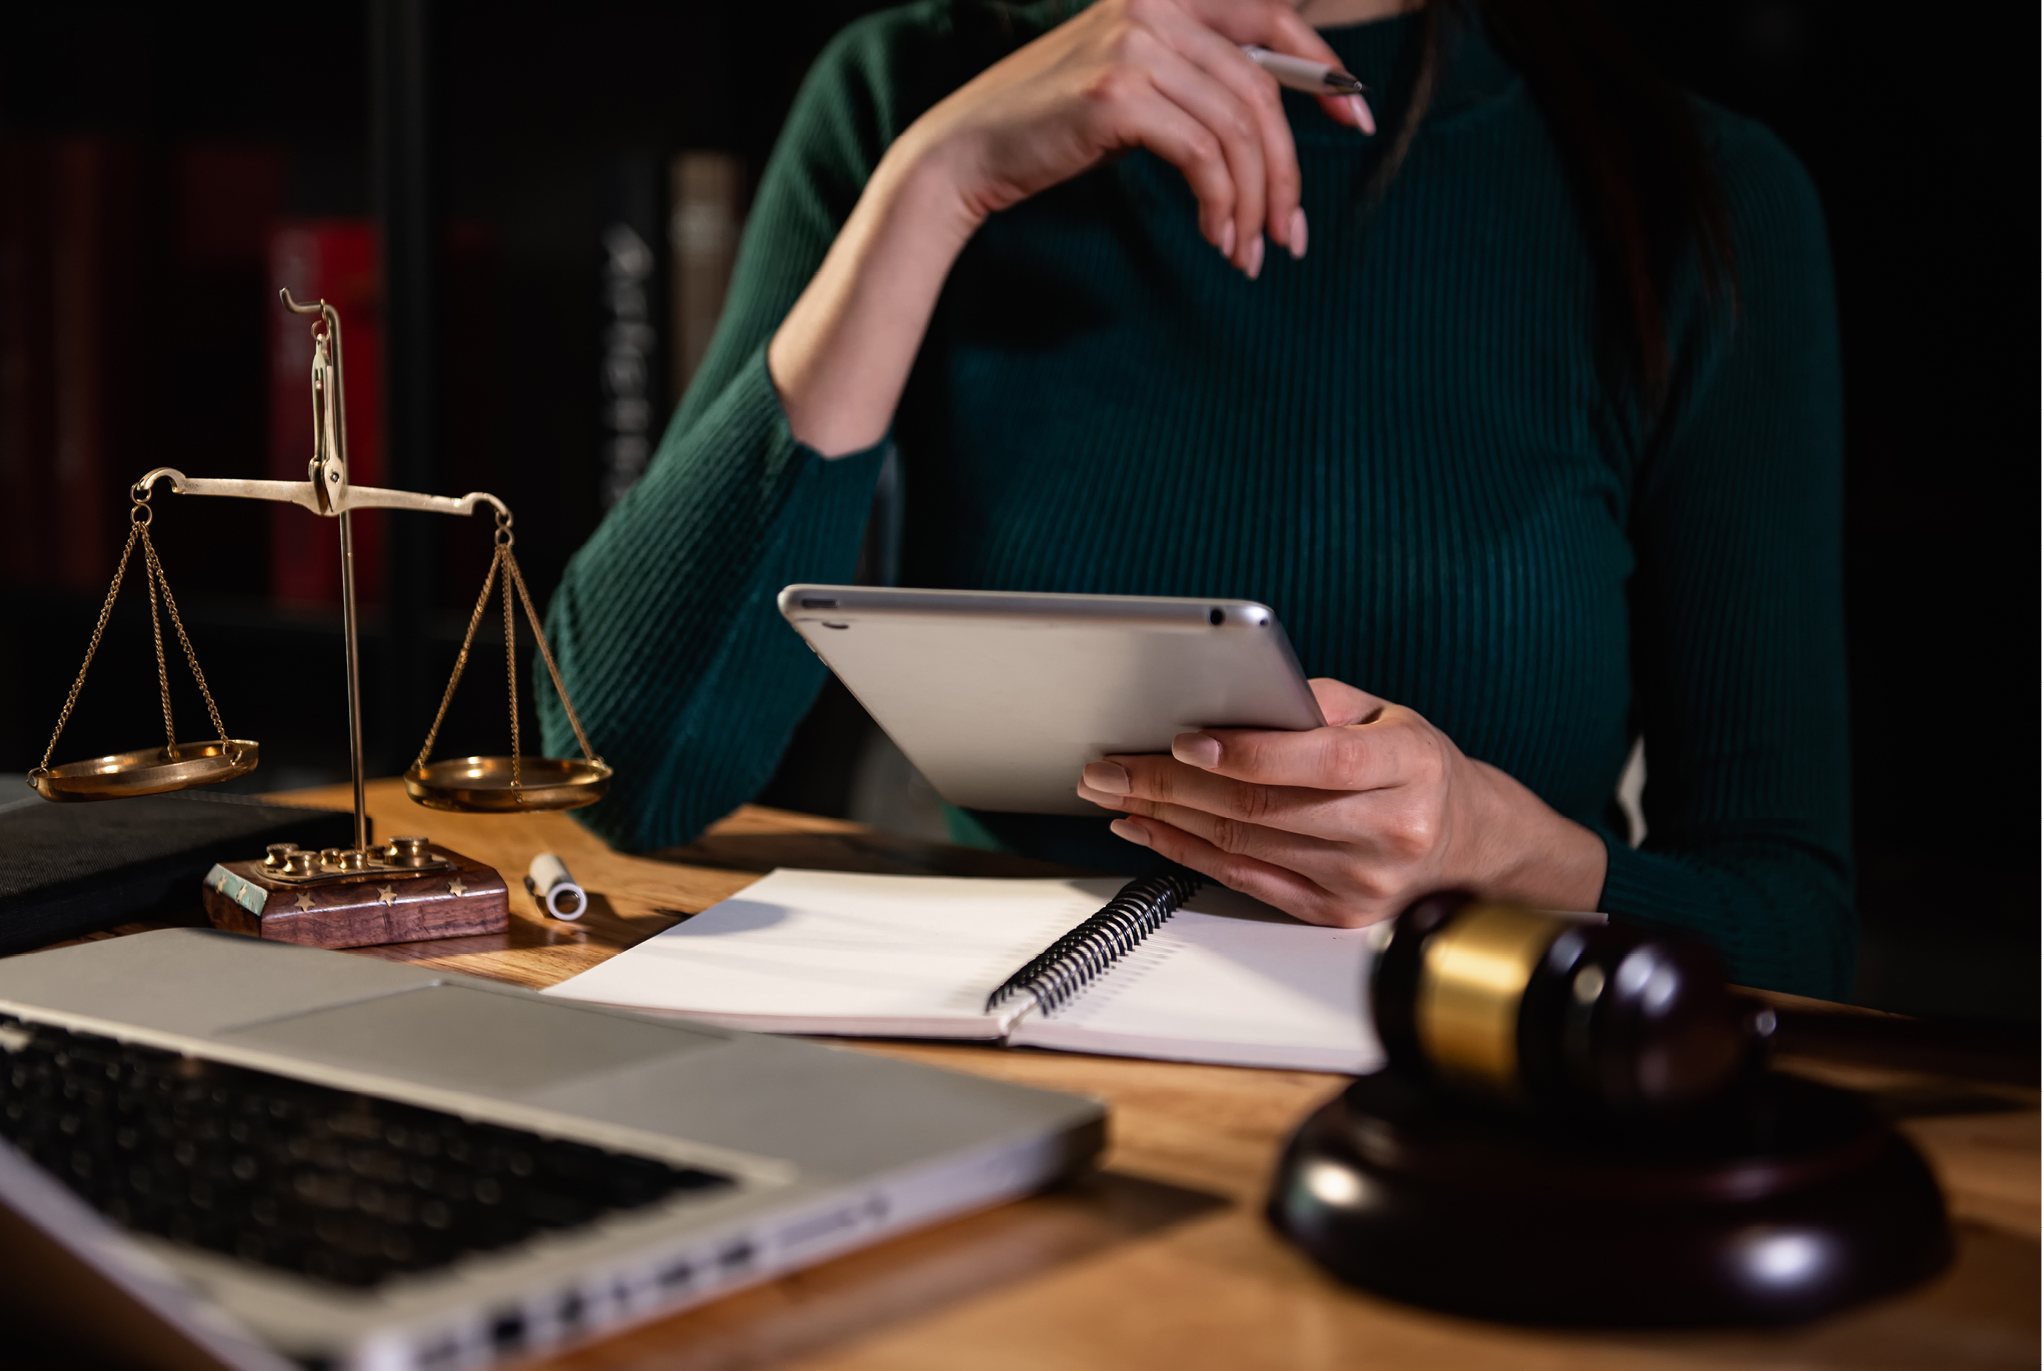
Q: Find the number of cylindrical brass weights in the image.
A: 6